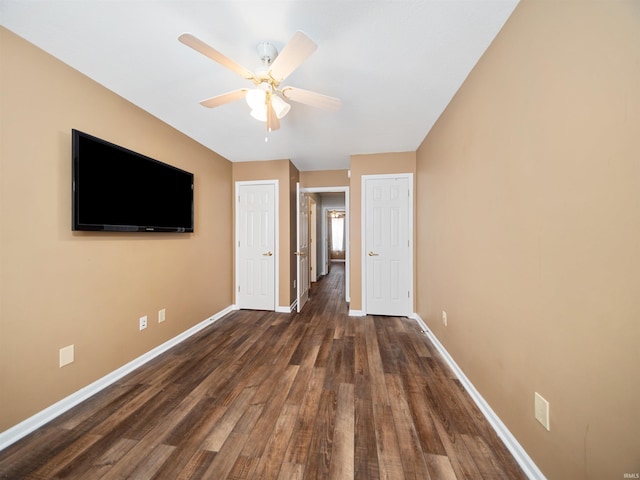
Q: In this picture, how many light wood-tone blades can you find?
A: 5